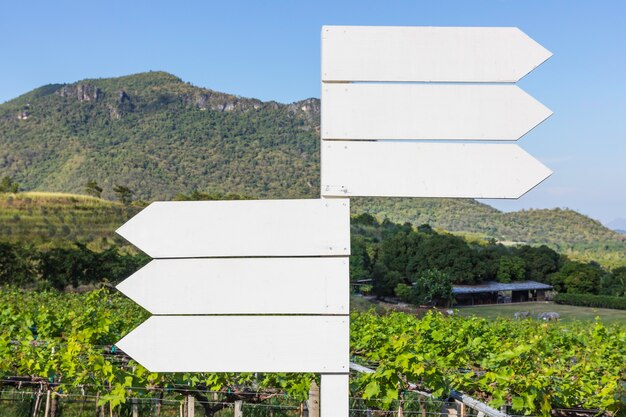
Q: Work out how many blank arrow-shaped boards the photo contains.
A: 6